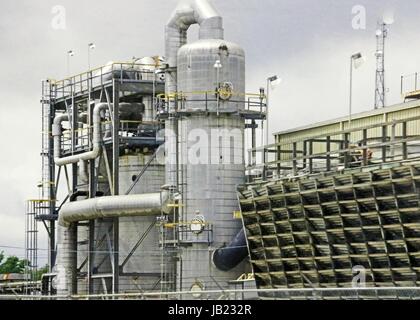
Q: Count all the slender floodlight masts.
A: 4